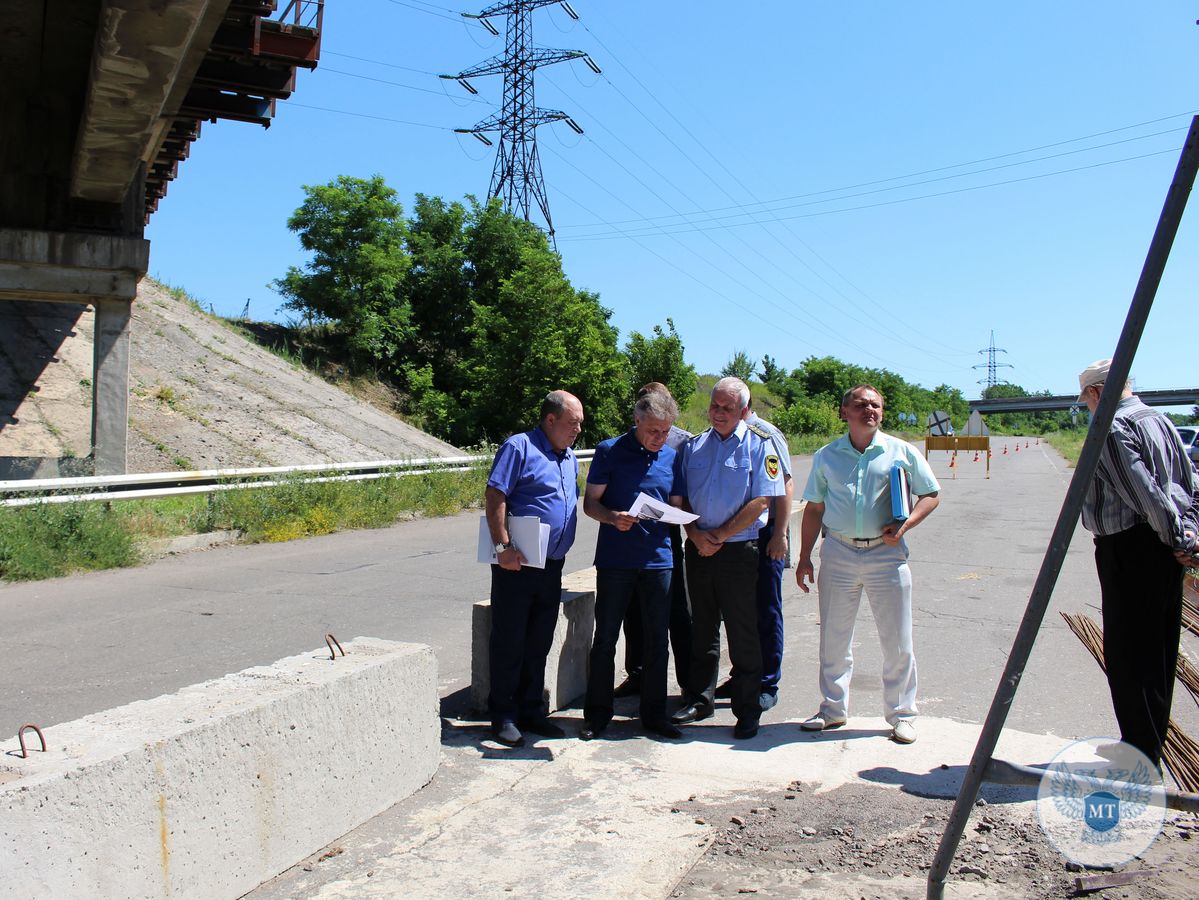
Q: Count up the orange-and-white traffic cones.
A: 7